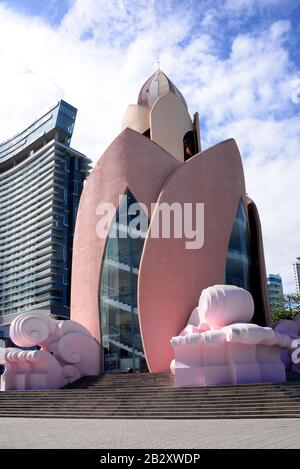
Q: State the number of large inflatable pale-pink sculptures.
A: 2